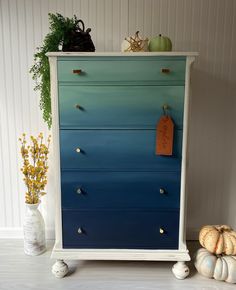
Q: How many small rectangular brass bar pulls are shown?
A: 2